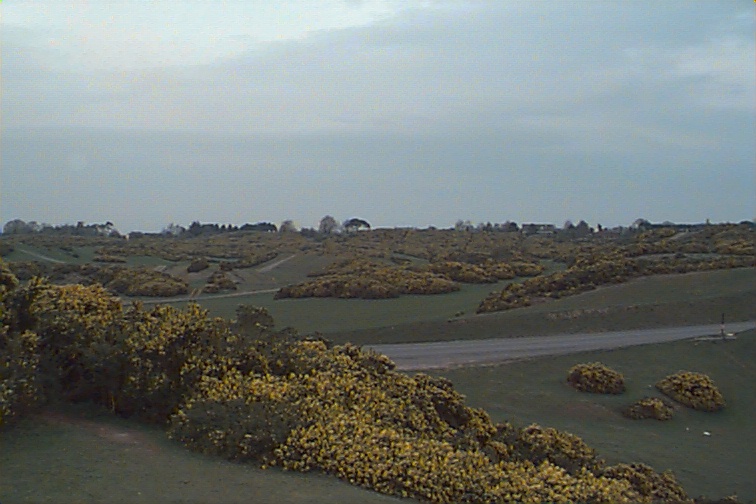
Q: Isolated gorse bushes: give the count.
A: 3